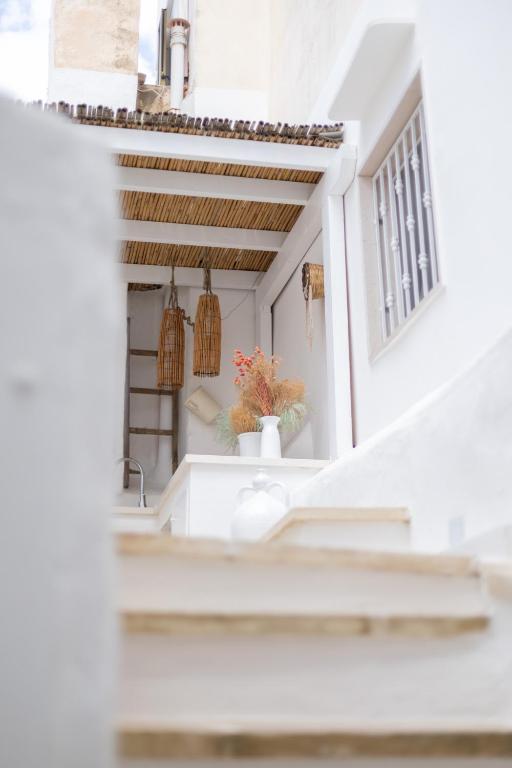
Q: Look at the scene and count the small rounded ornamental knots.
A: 9